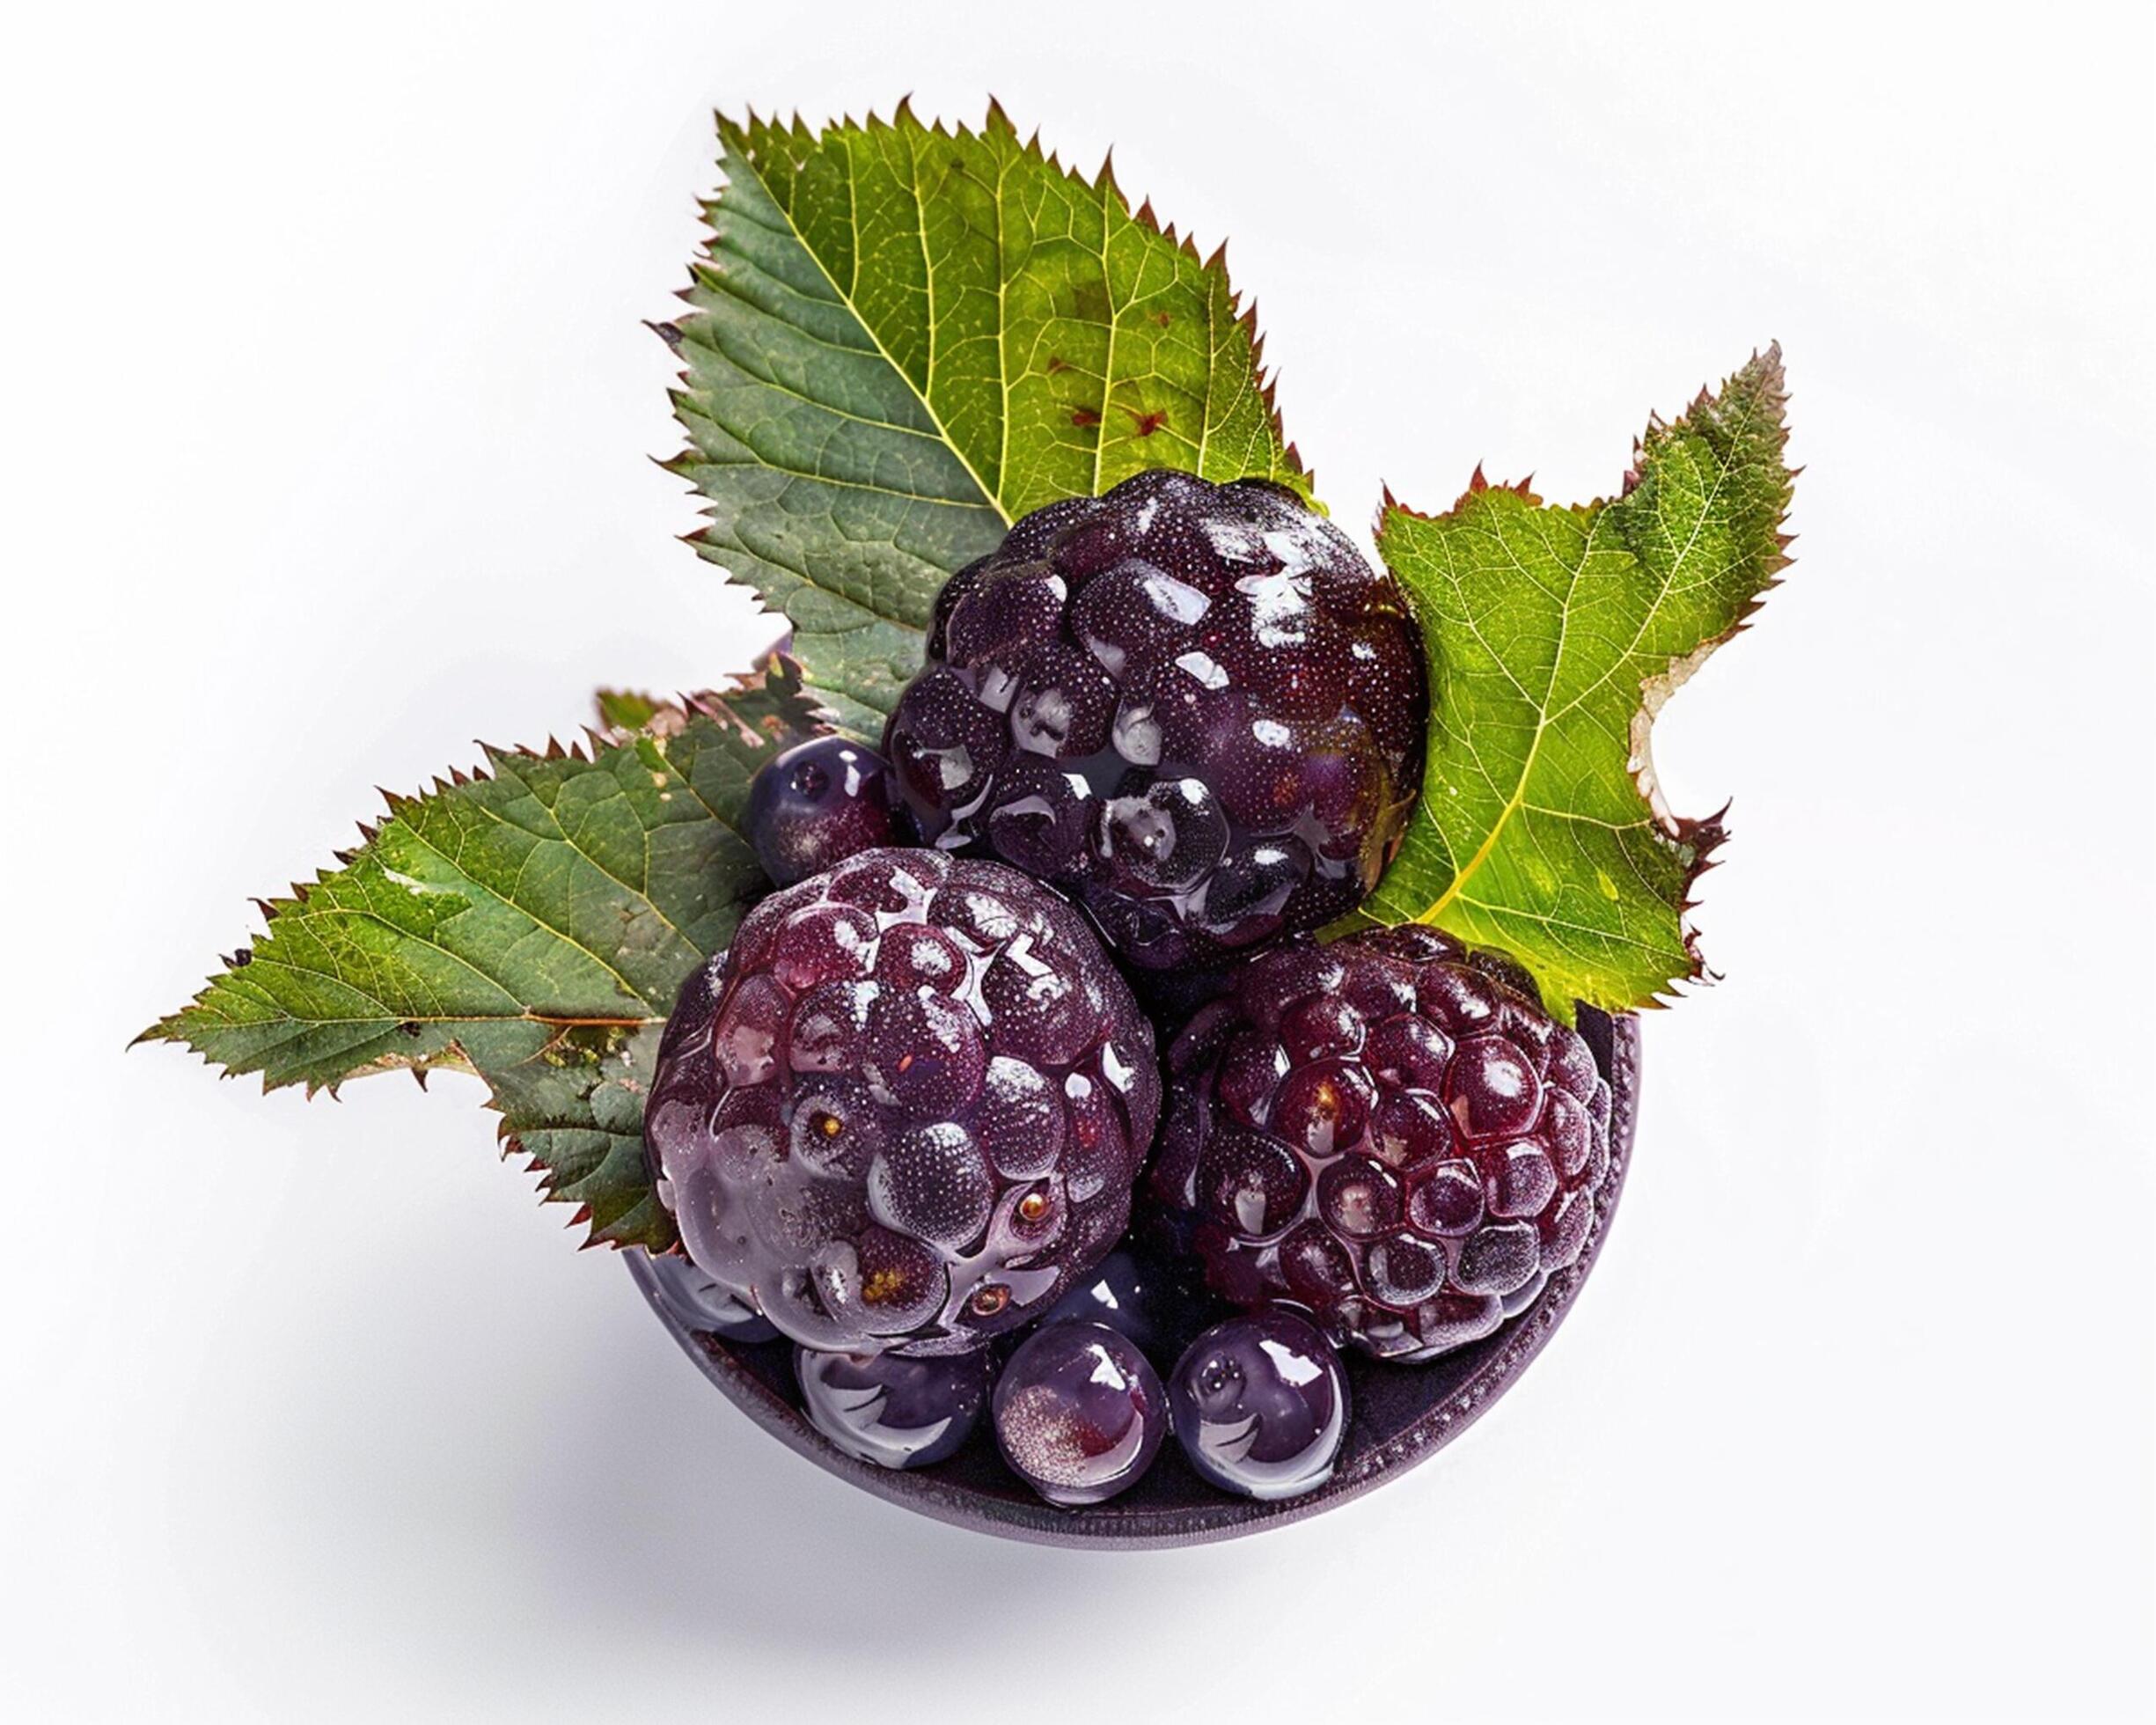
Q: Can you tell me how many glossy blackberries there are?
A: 3